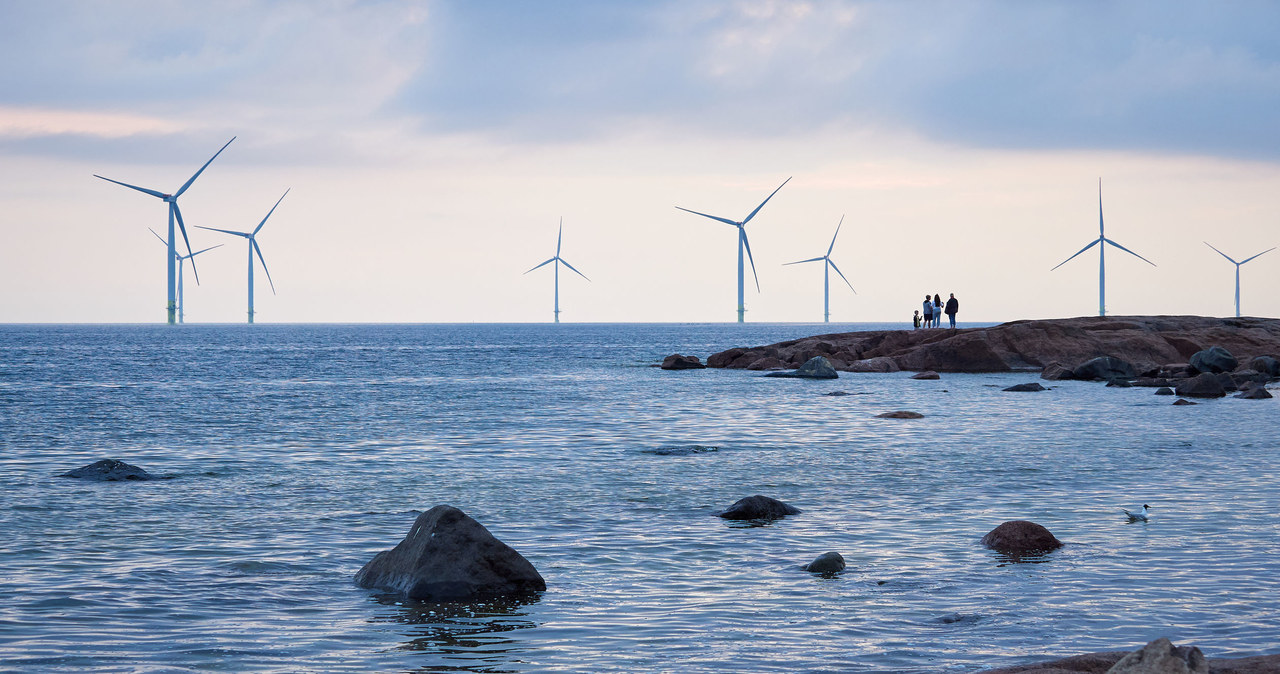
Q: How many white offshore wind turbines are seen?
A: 8